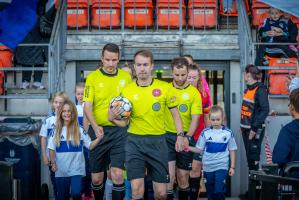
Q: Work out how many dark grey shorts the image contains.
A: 3